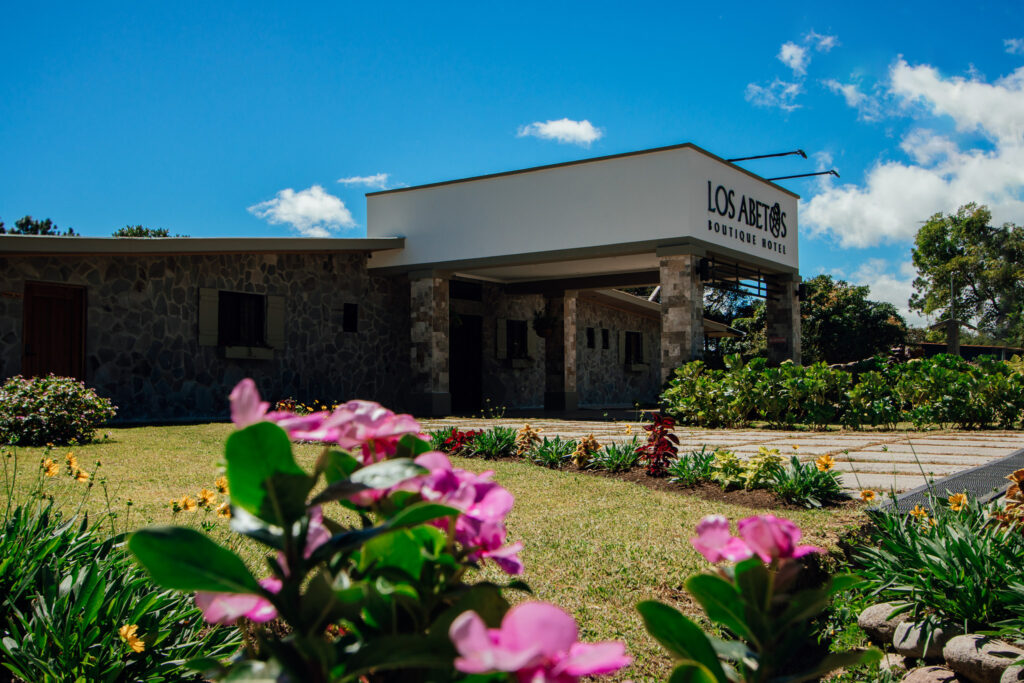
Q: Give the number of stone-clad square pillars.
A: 4